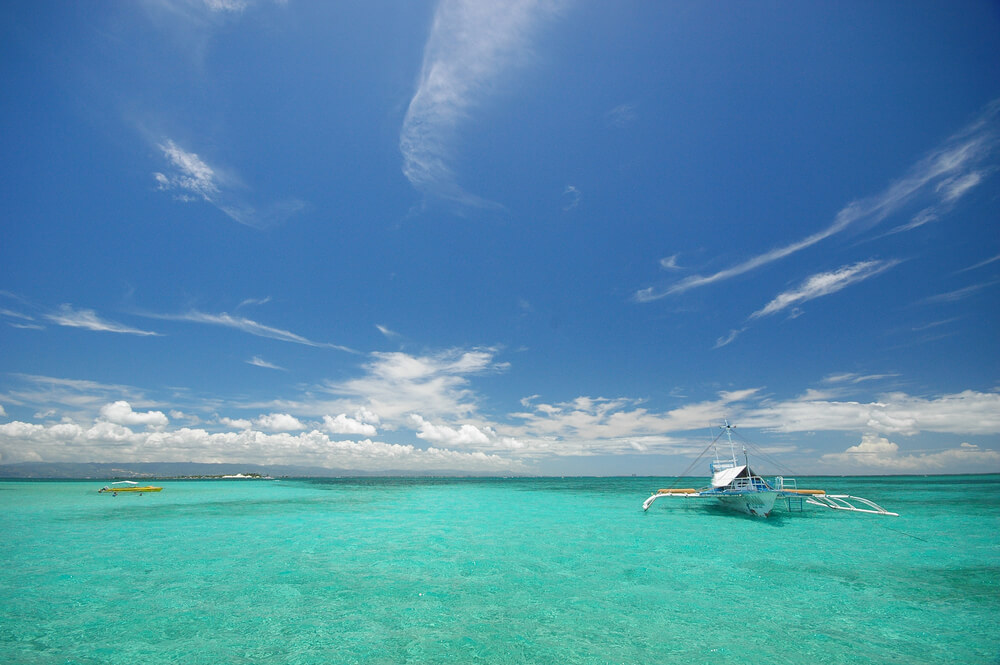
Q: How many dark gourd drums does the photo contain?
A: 0